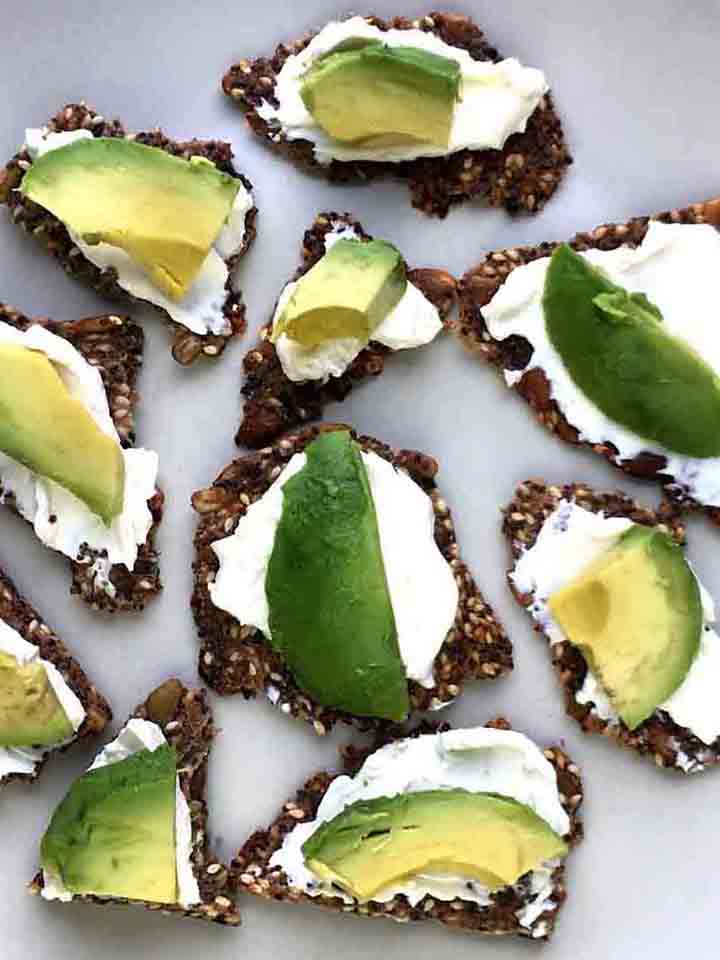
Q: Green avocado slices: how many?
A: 10